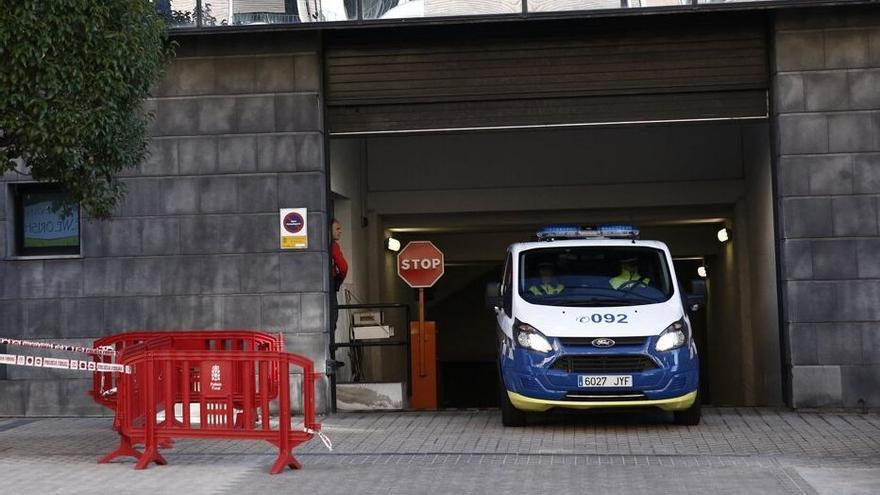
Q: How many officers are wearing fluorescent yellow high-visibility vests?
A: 2